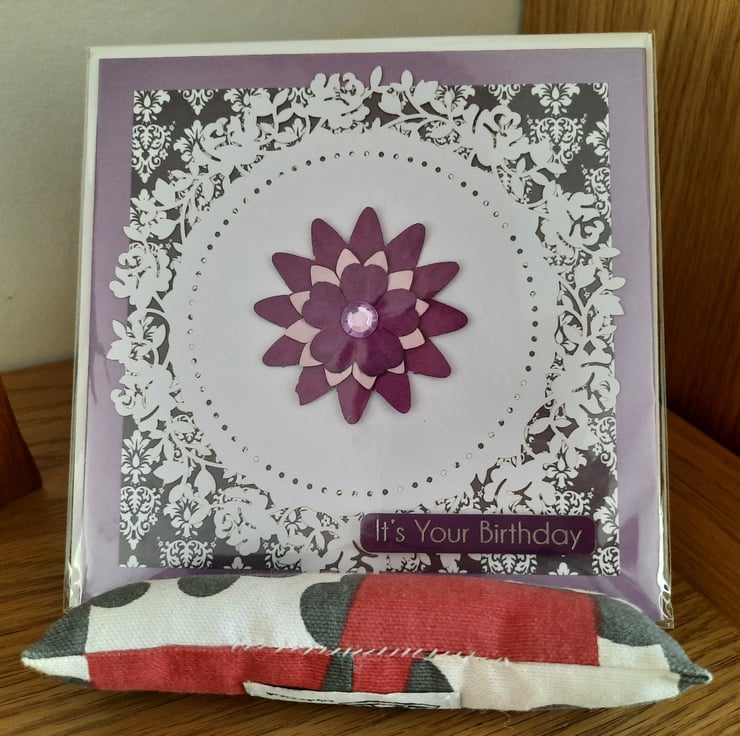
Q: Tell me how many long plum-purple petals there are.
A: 12